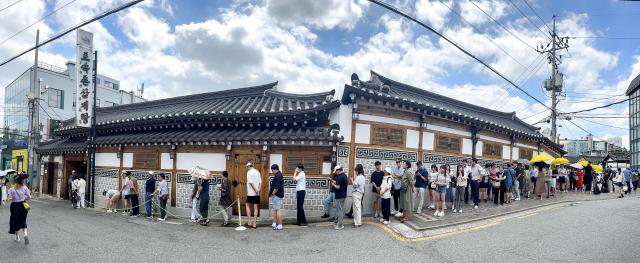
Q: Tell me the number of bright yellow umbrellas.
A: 4